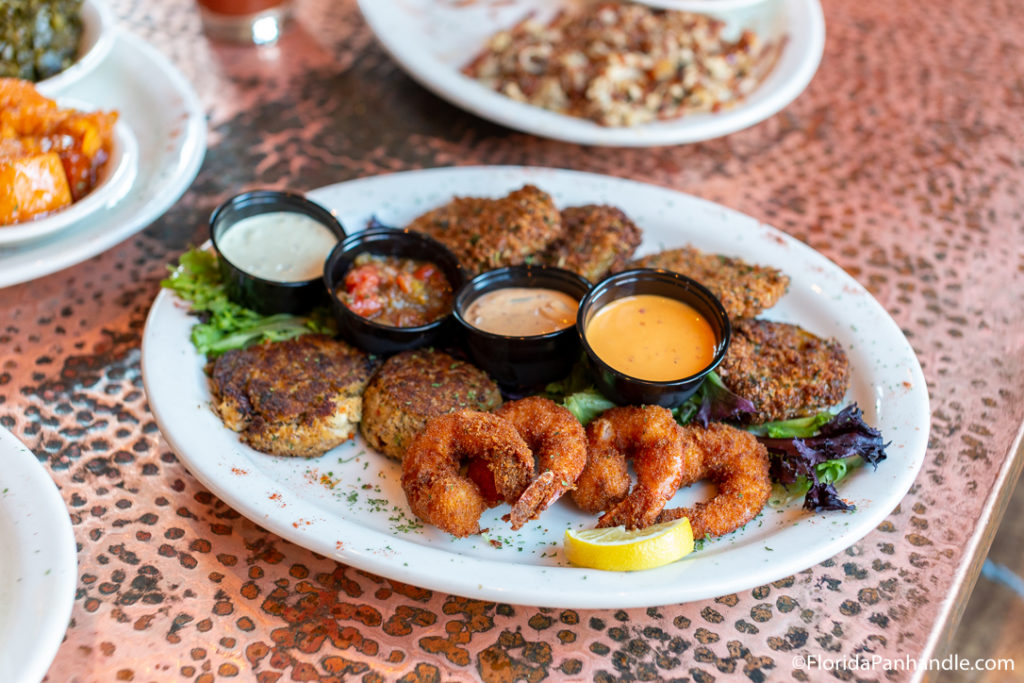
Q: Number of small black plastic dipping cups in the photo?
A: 4